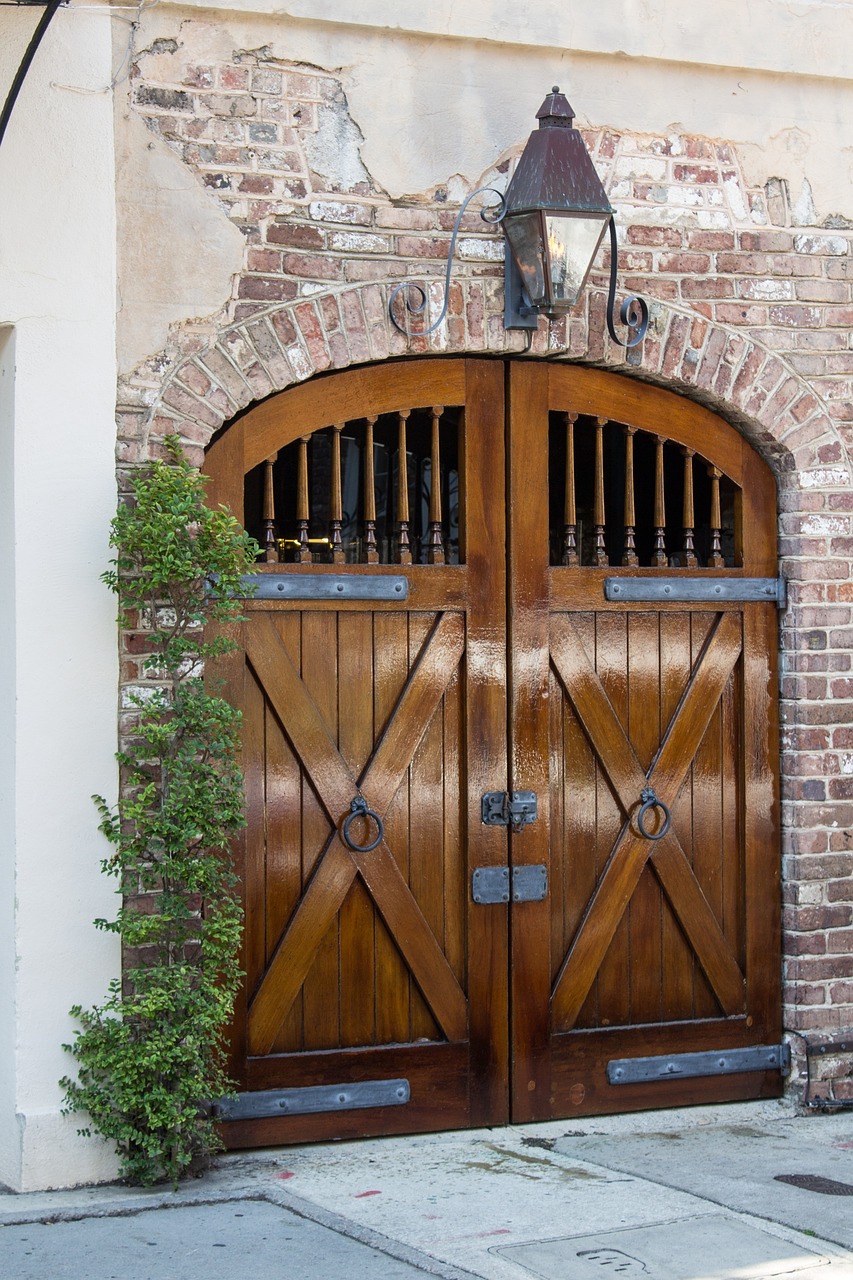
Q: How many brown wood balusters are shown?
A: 12